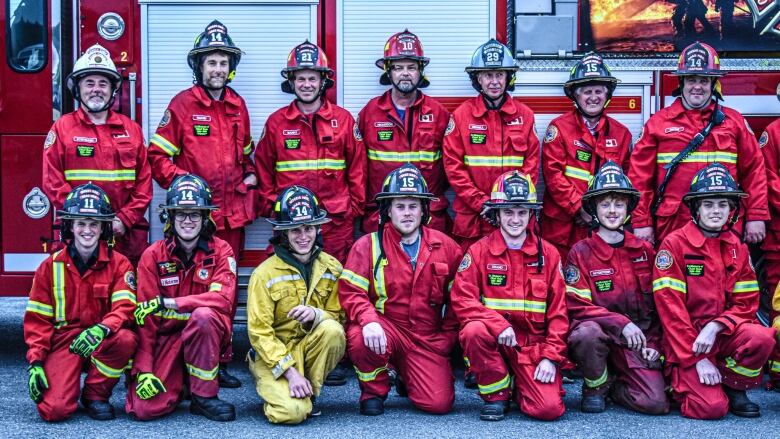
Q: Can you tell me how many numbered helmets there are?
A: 13